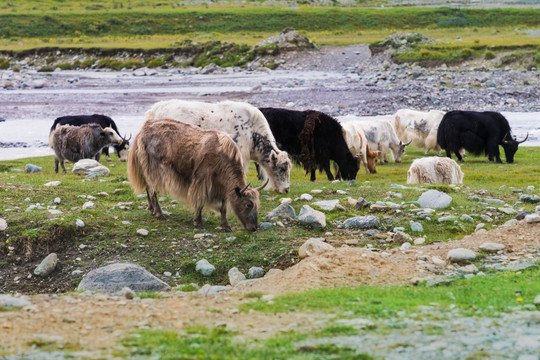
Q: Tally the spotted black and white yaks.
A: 1